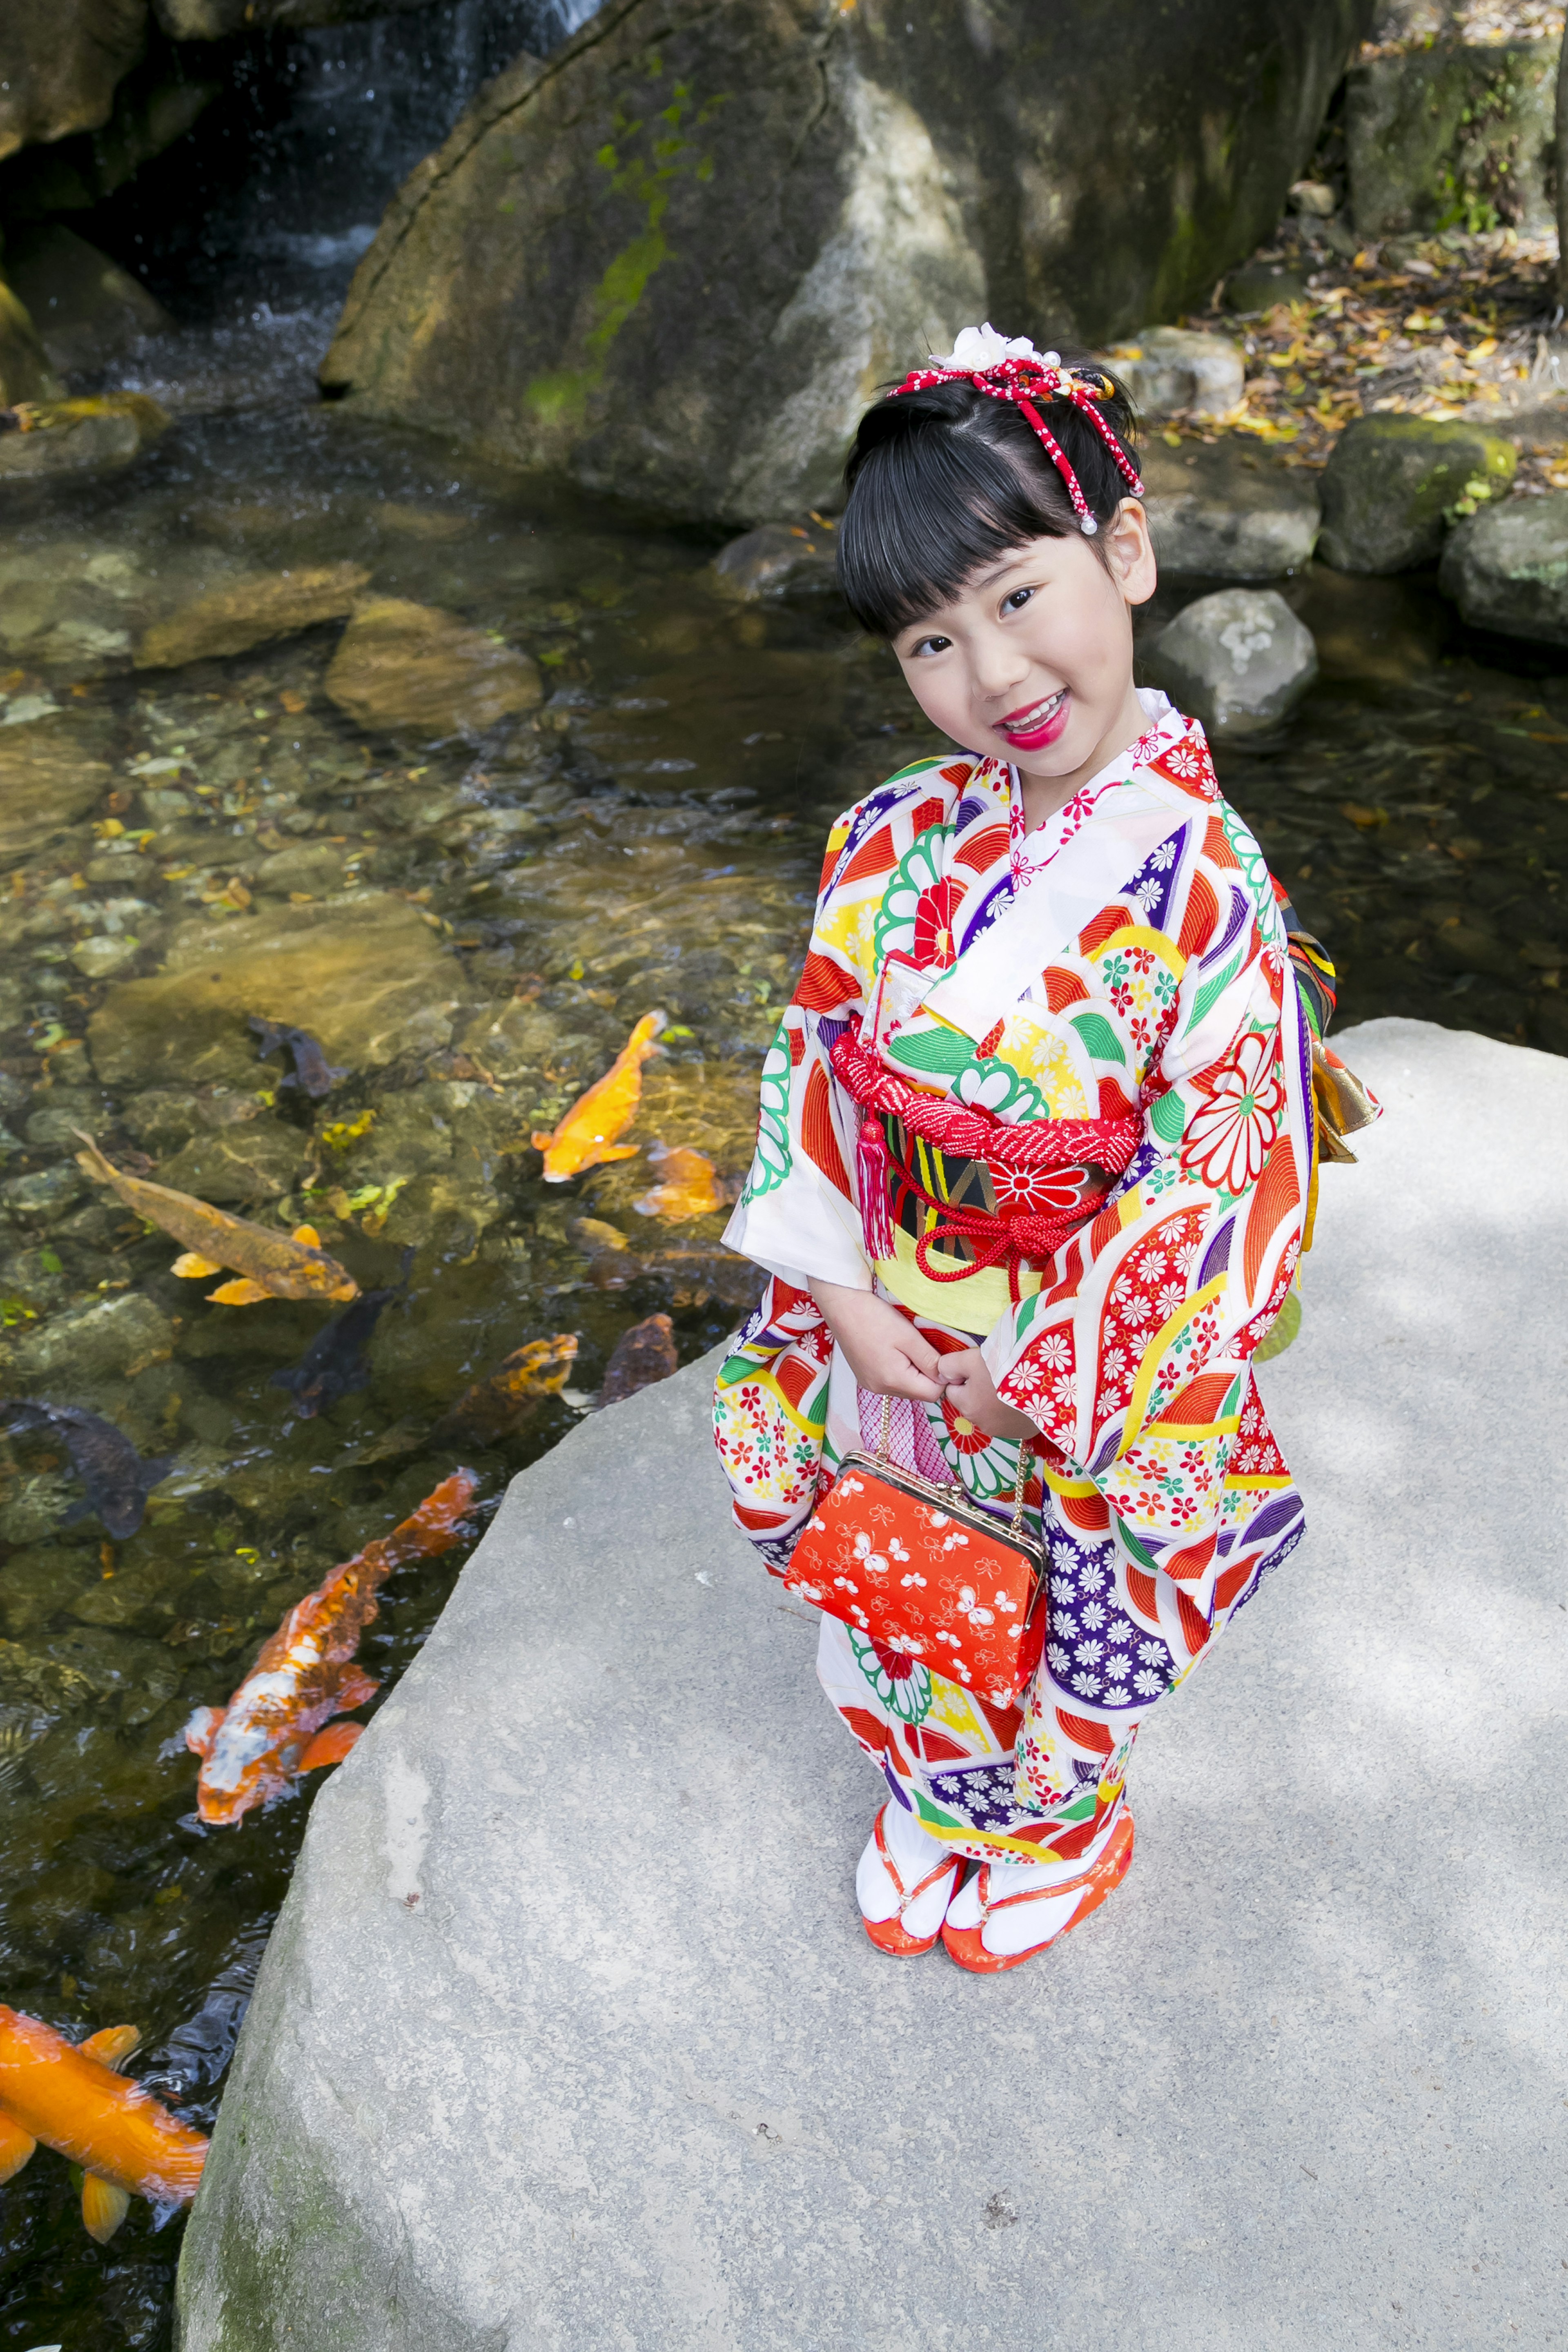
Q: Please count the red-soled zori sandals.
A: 2